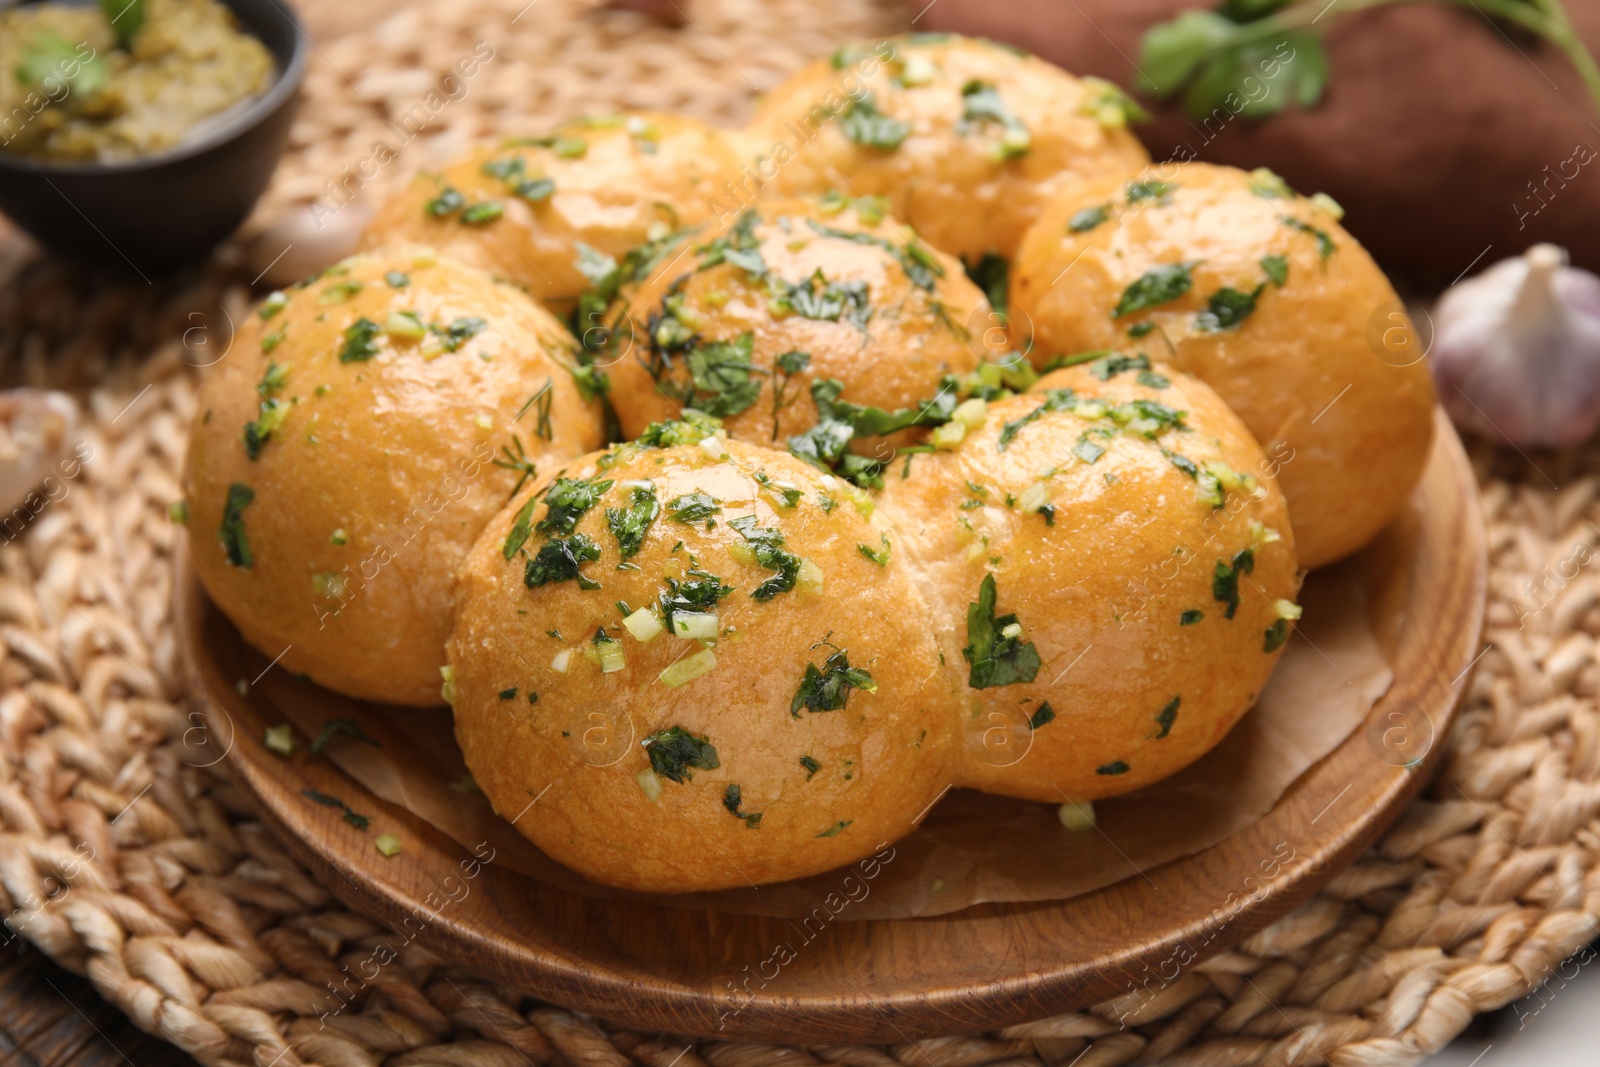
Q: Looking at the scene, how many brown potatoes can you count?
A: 0